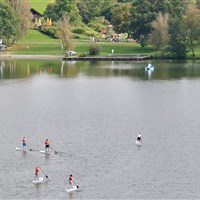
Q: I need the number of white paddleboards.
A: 5